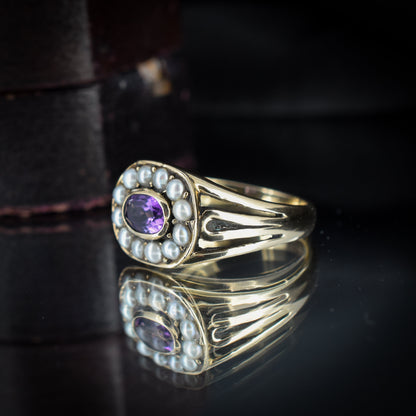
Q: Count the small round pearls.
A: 12